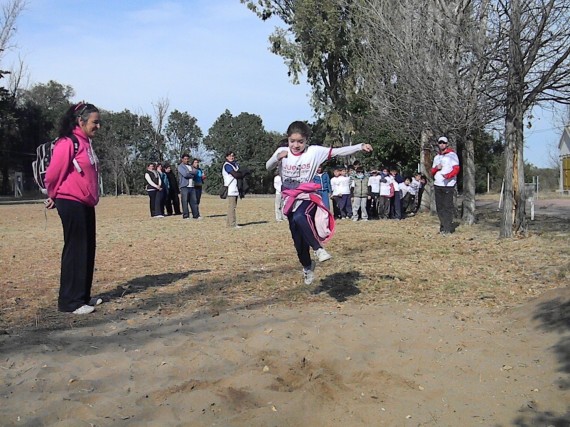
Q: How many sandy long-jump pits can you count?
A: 1